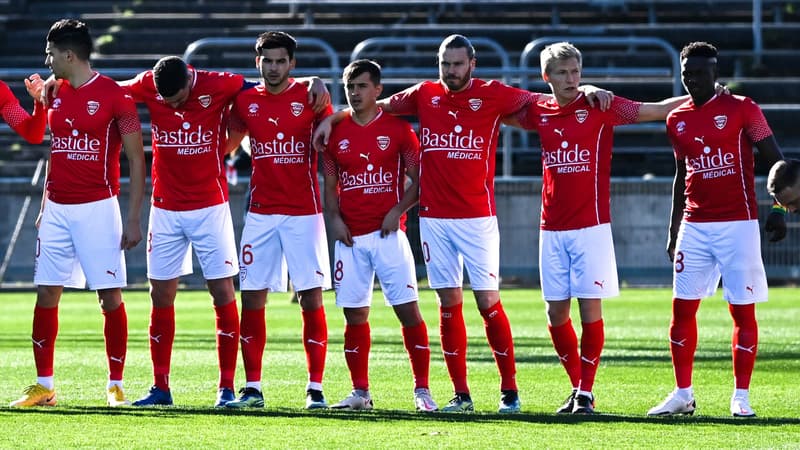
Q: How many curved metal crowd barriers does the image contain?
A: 3